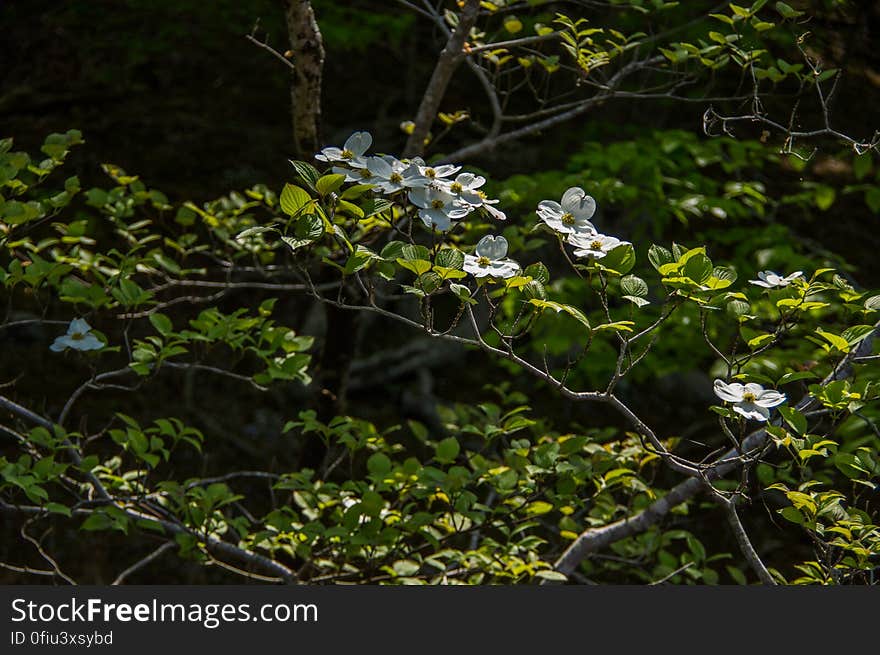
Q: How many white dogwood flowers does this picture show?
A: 13